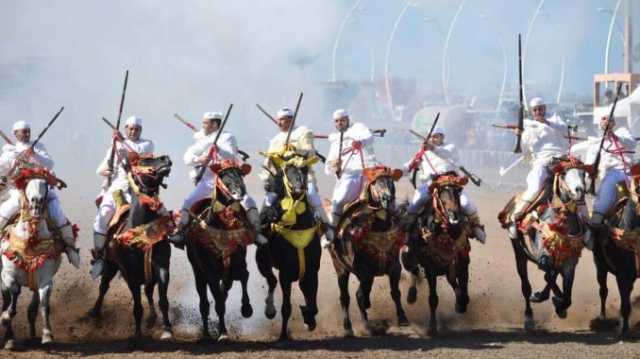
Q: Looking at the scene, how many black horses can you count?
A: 7